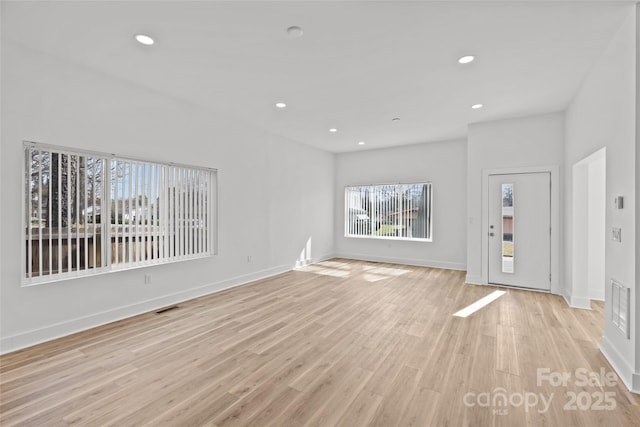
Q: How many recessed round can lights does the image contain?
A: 6